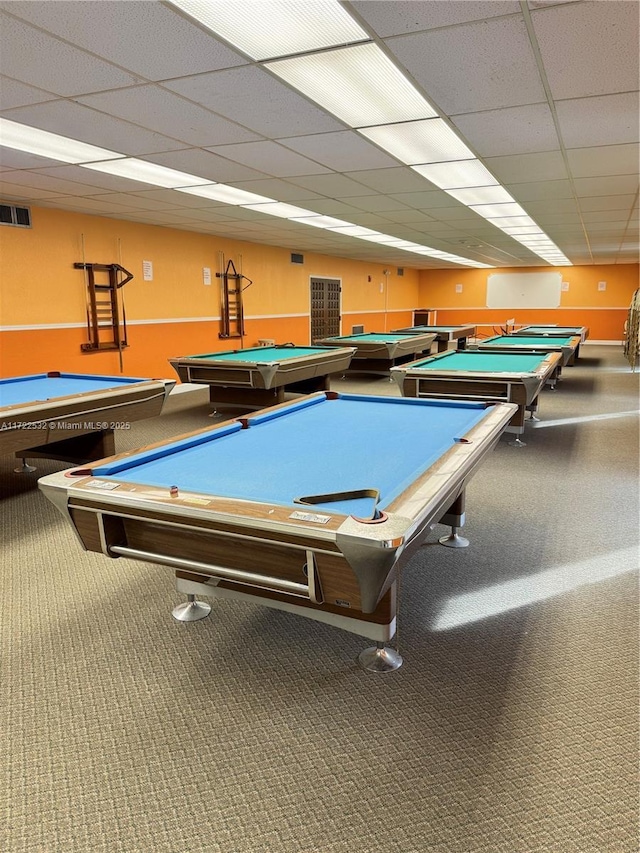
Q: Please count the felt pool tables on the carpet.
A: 8